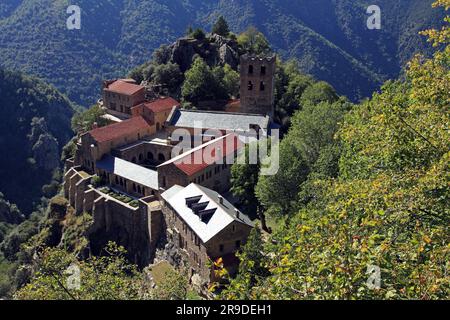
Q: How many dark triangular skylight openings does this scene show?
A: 3